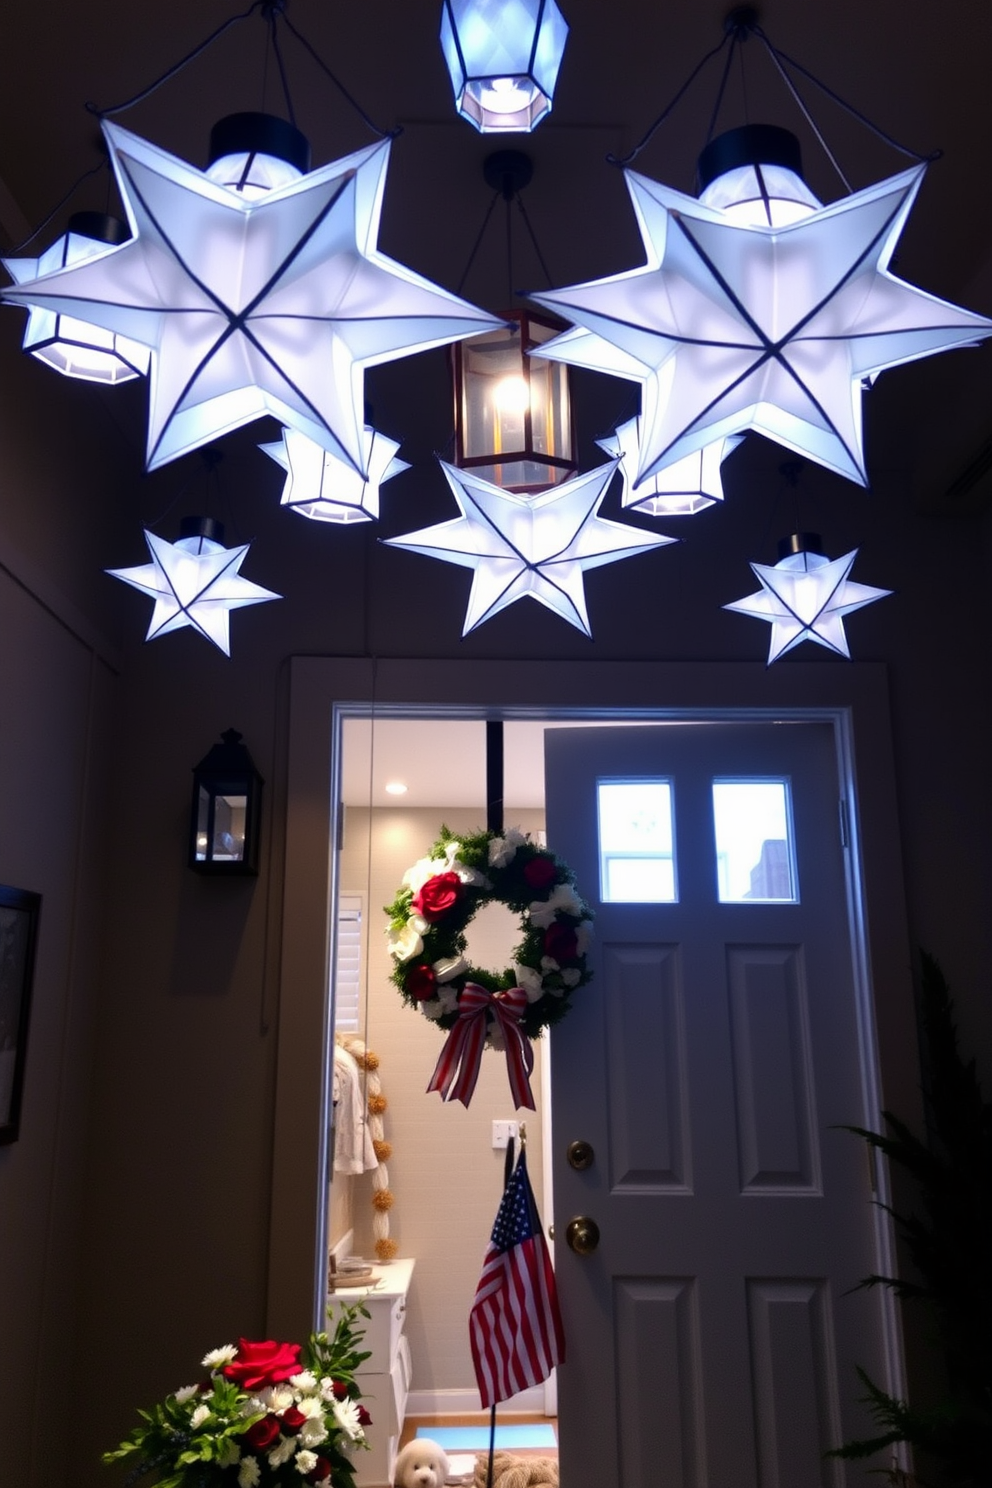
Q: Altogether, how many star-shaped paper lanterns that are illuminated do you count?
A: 5